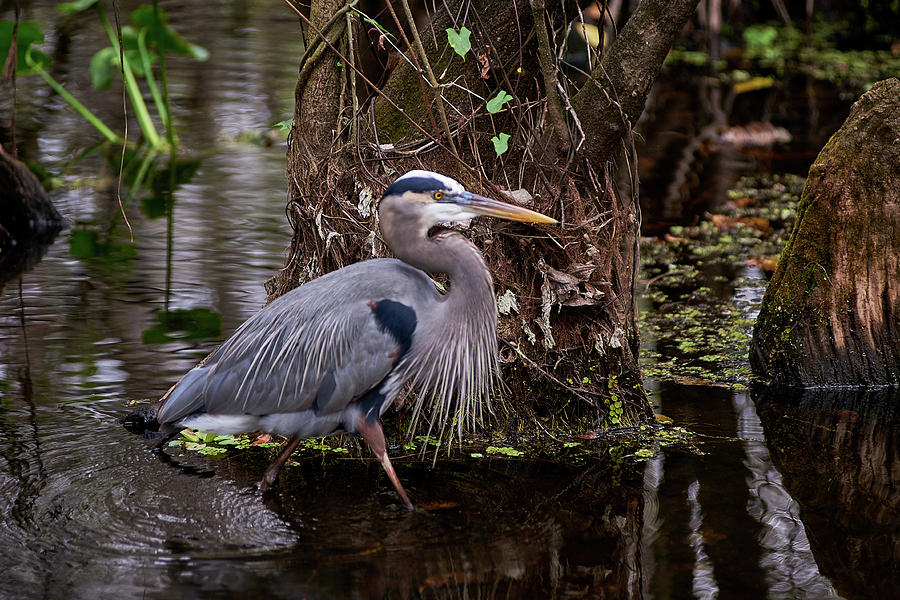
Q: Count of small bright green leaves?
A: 3